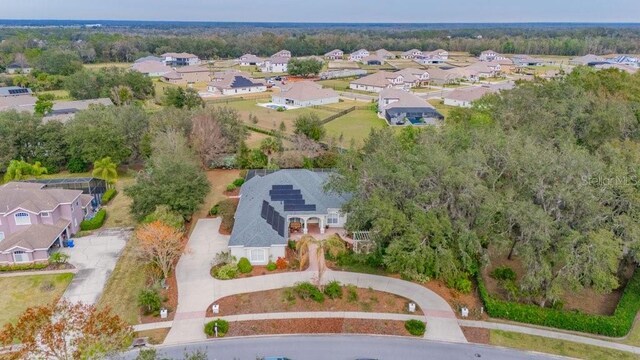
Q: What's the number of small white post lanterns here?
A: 4